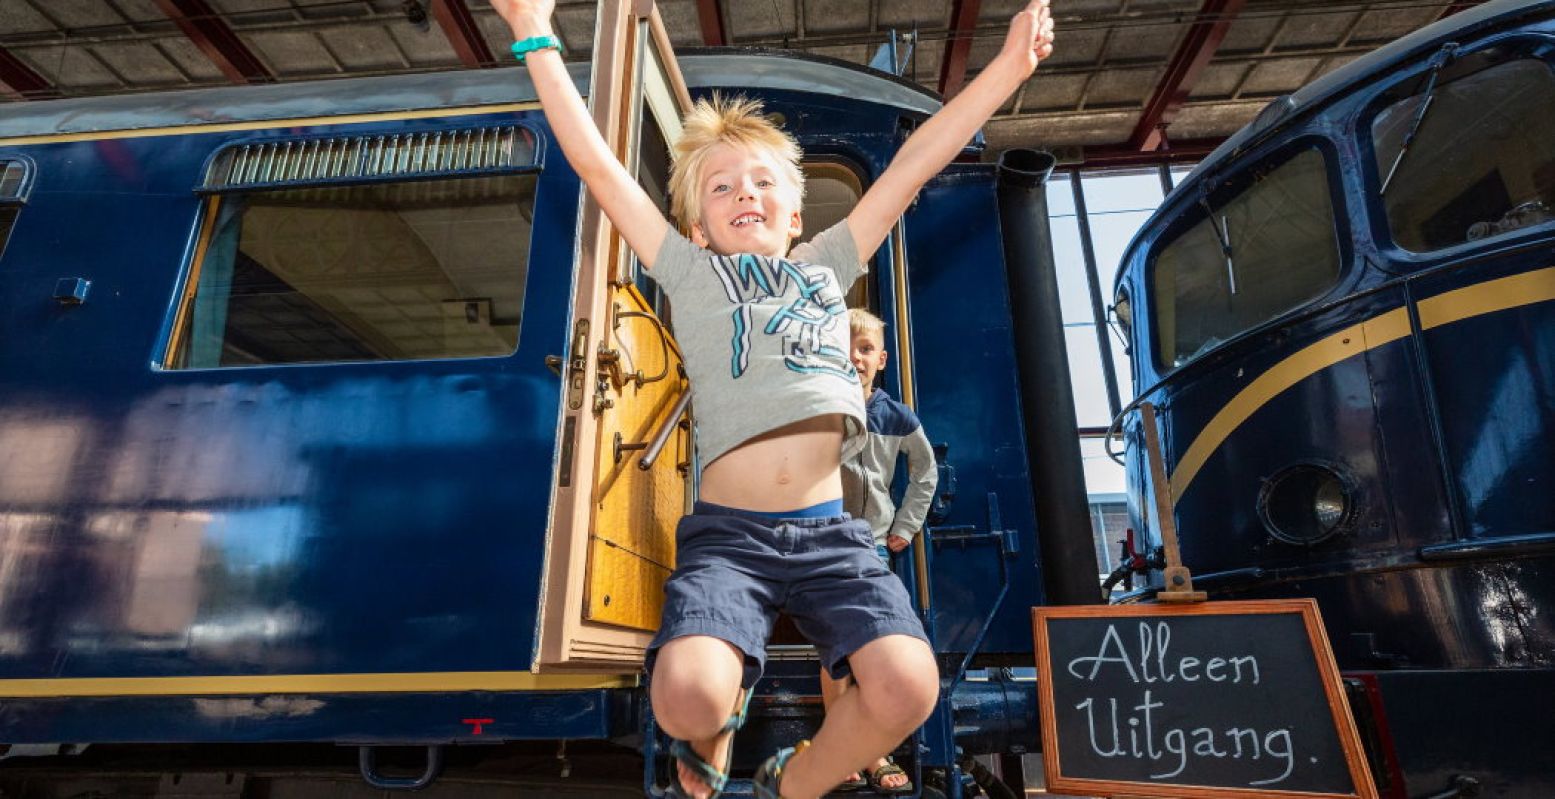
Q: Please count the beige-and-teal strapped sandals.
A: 2